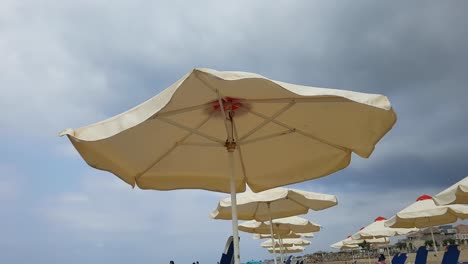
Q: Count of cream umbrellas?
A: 11